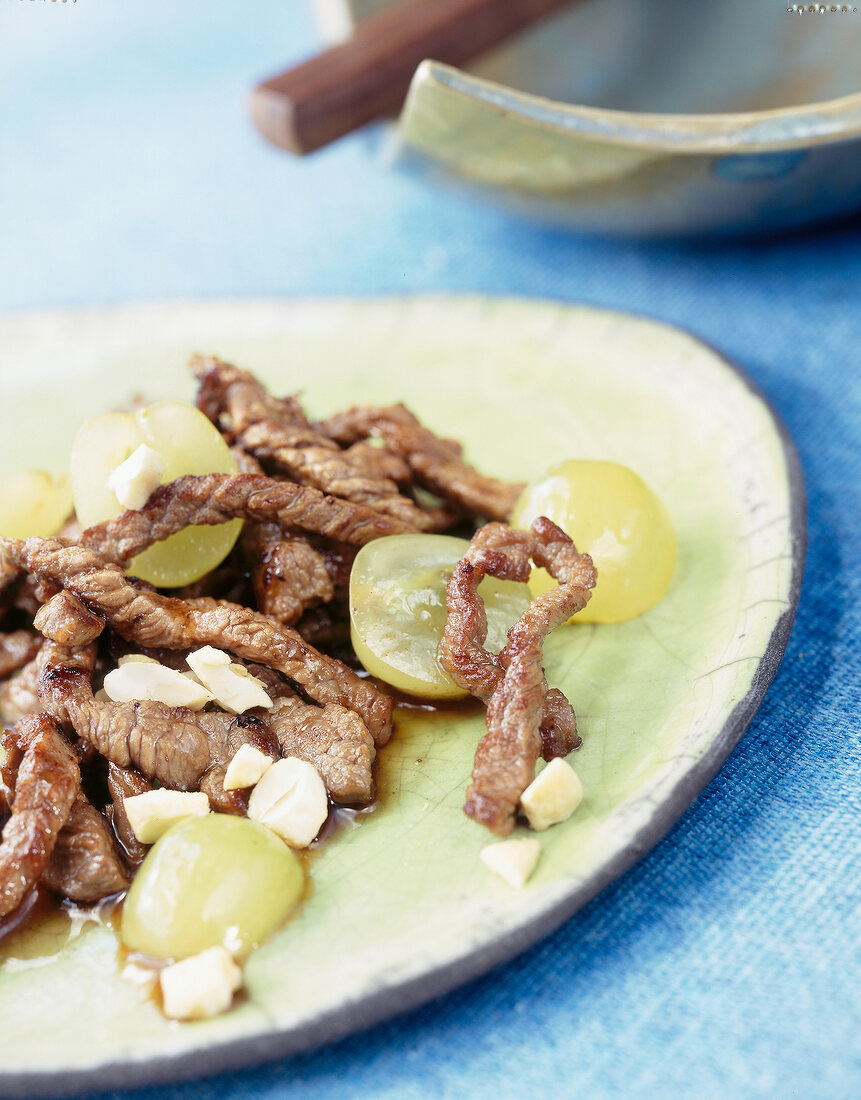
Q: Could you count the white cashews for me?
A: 9